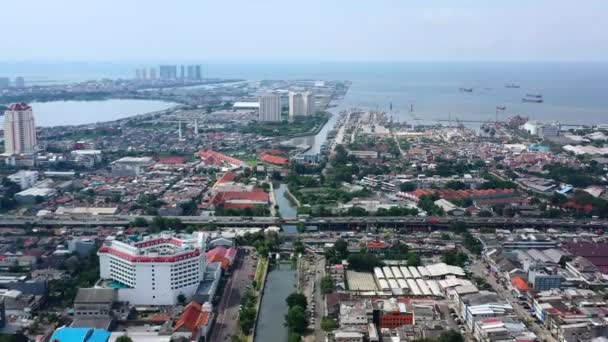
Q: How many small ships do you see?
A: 5